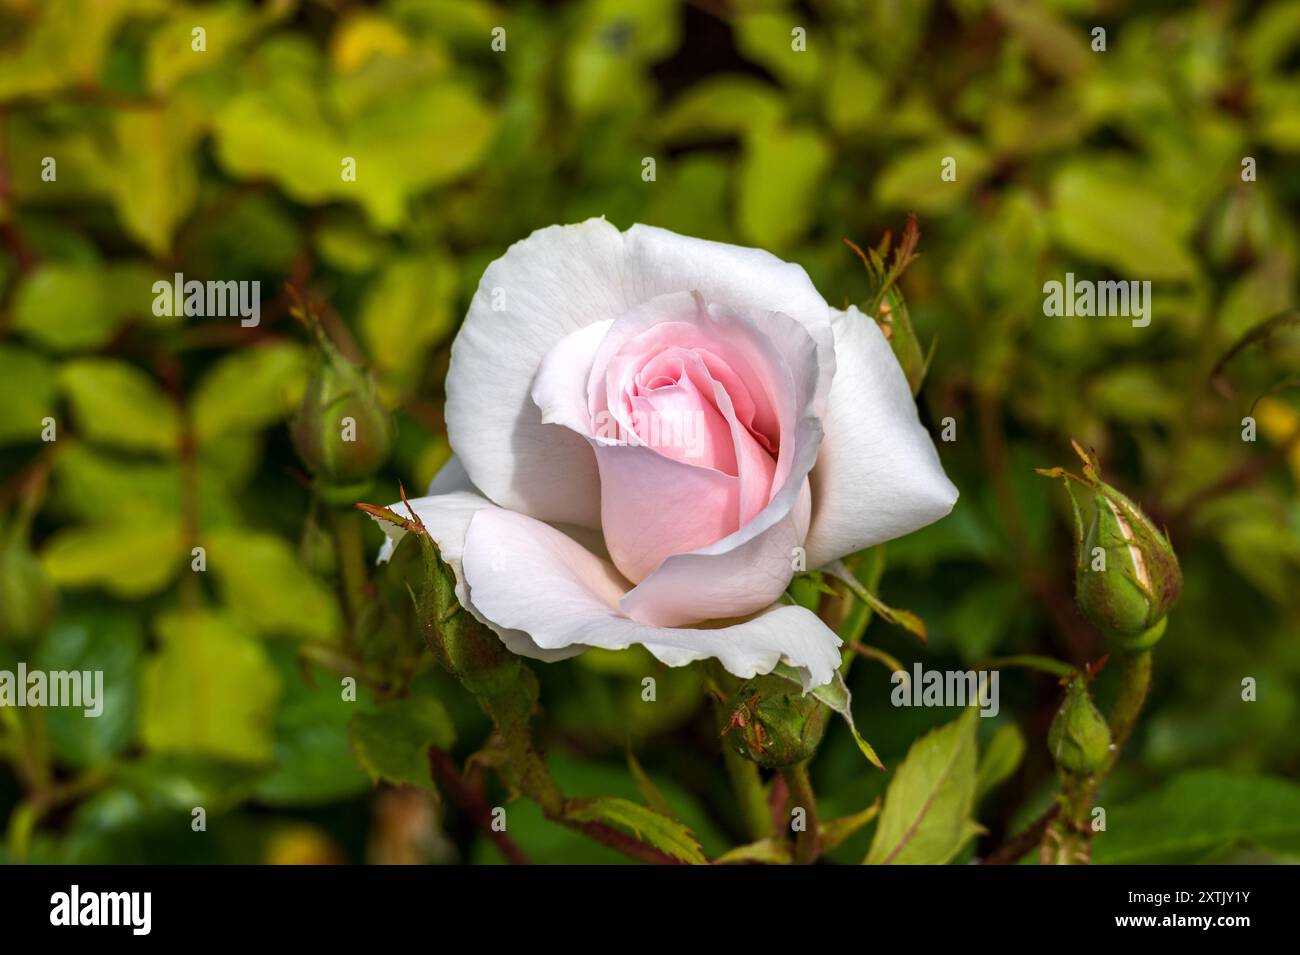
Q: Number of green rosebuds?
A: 6